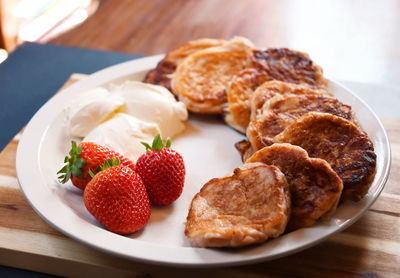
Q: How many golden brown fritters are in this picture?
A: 8